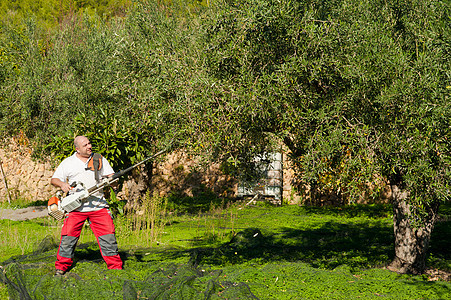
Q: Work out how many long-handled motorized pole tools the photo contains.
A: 1